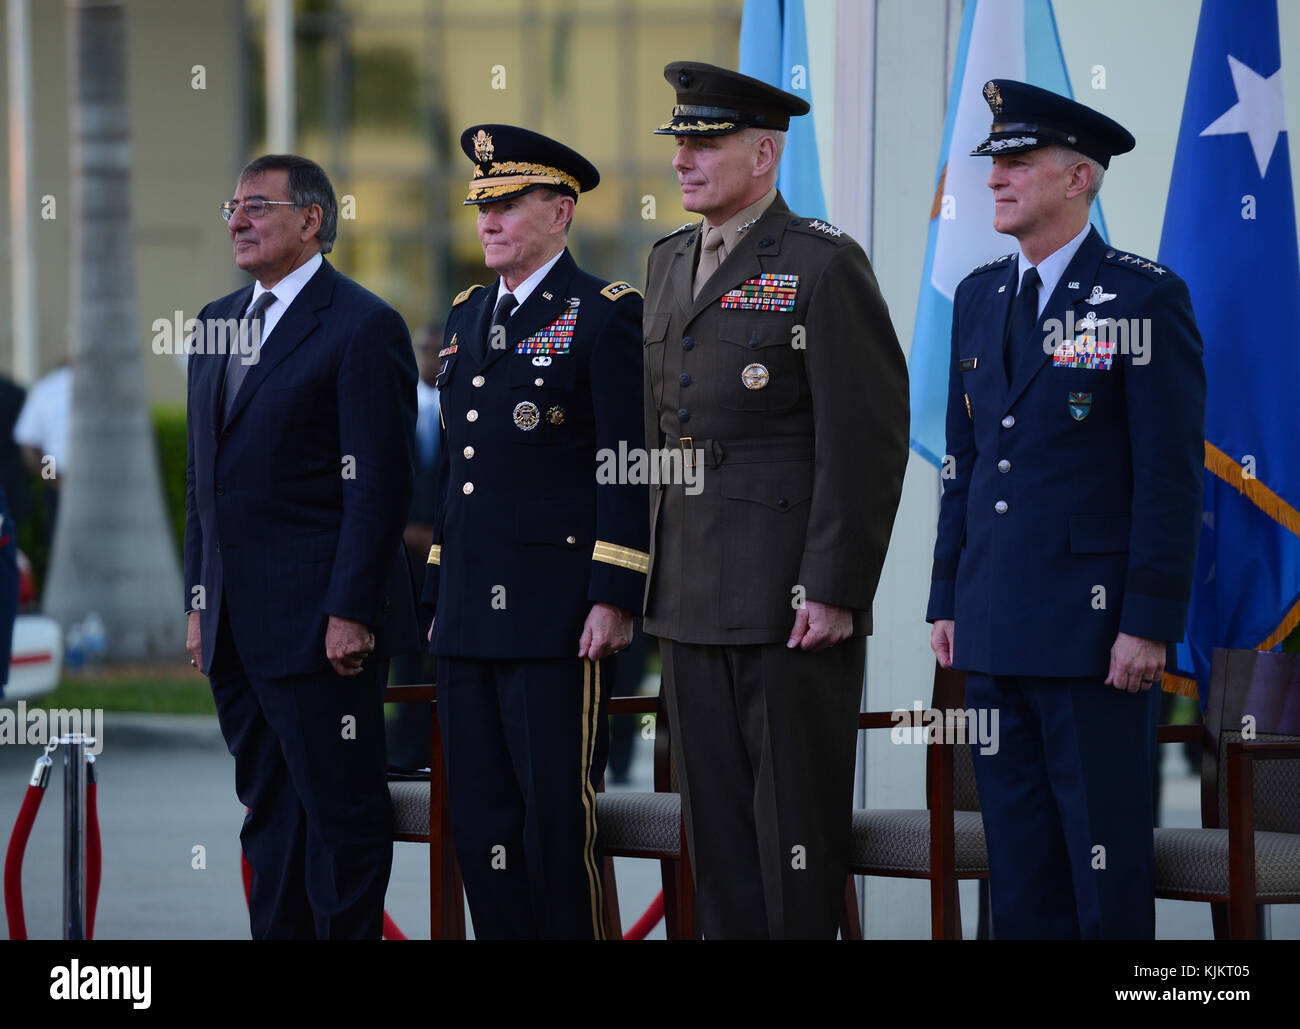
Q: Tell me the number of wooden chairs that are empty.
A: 4